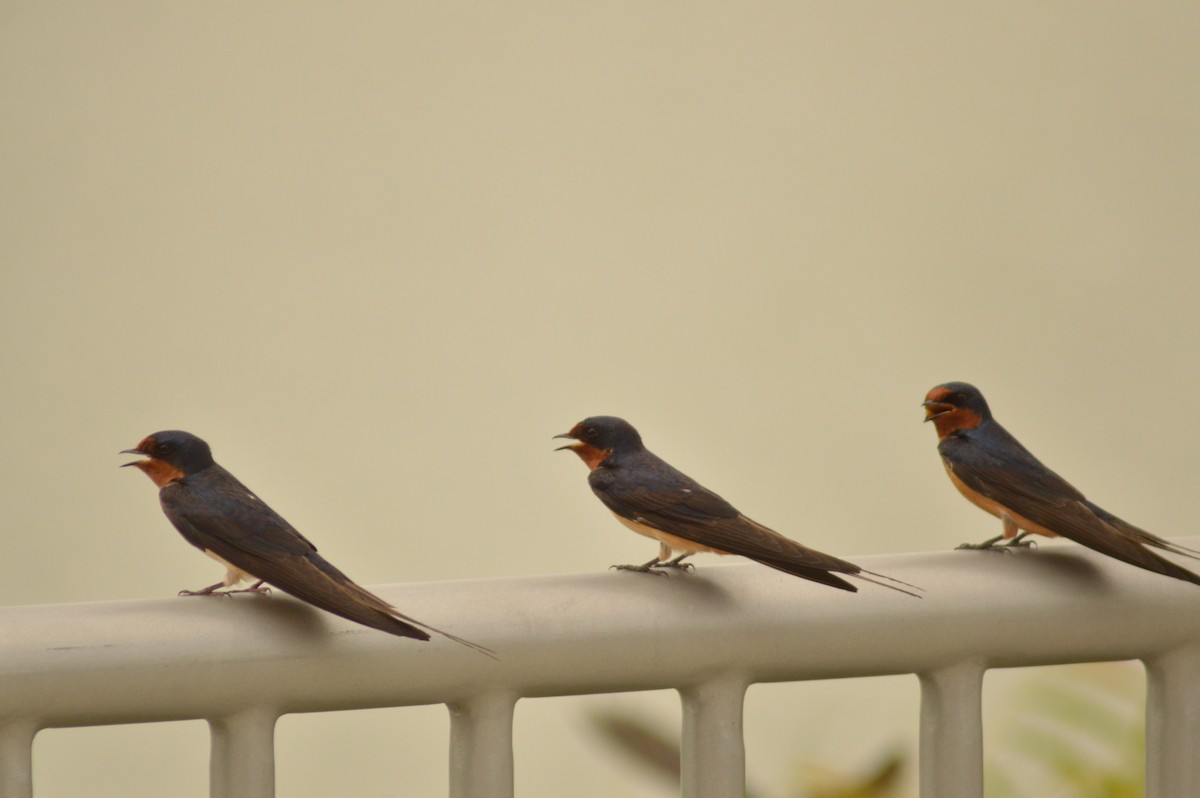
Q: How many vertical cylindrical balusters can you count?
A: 6